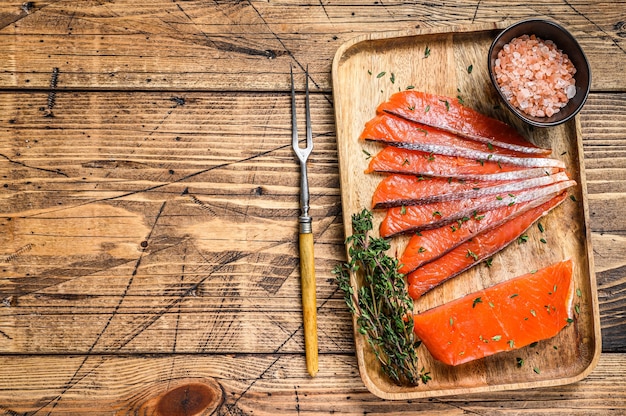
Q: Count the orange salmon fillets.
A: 8